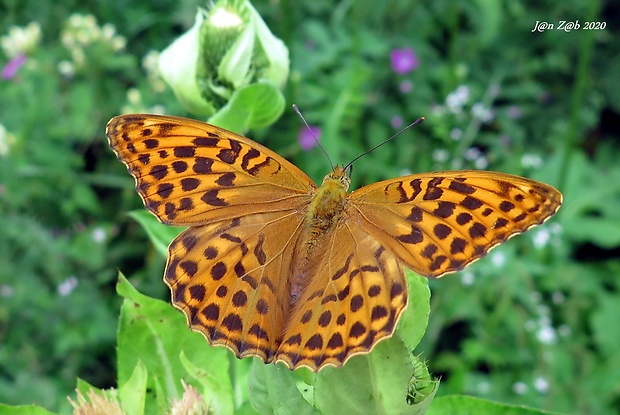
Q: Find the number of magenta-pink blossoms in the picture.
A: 3